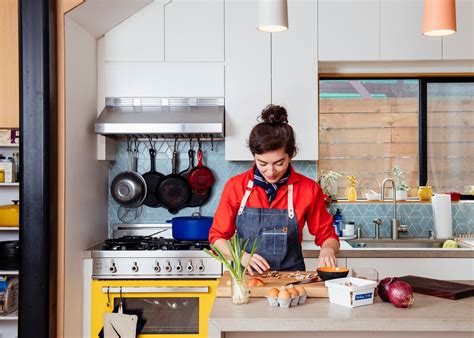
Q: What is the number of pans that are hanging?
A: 5